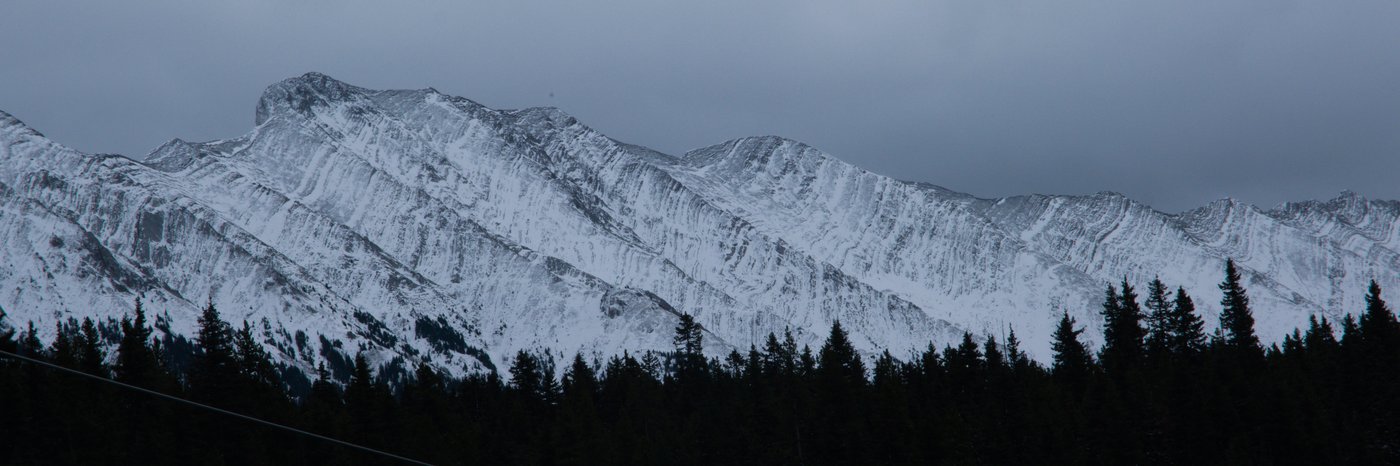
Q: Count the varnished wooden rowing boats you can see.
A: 0